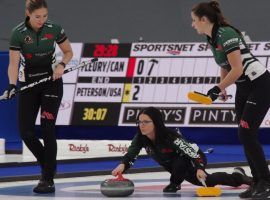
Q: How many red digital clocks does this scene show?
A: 1